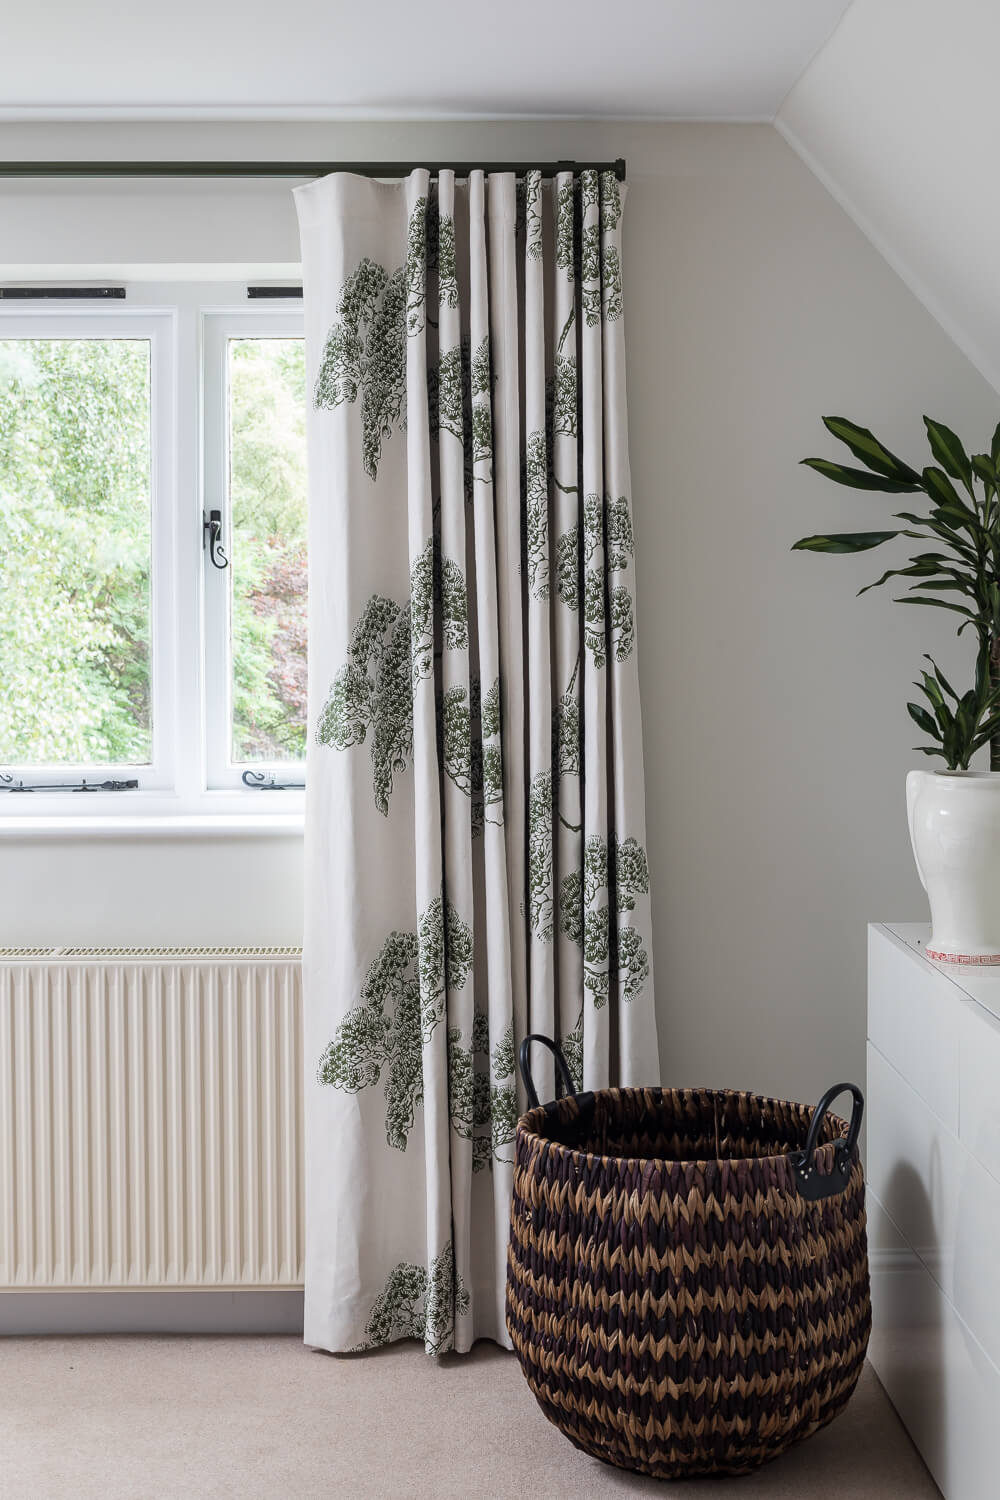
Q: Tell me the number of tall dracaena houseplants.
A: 1